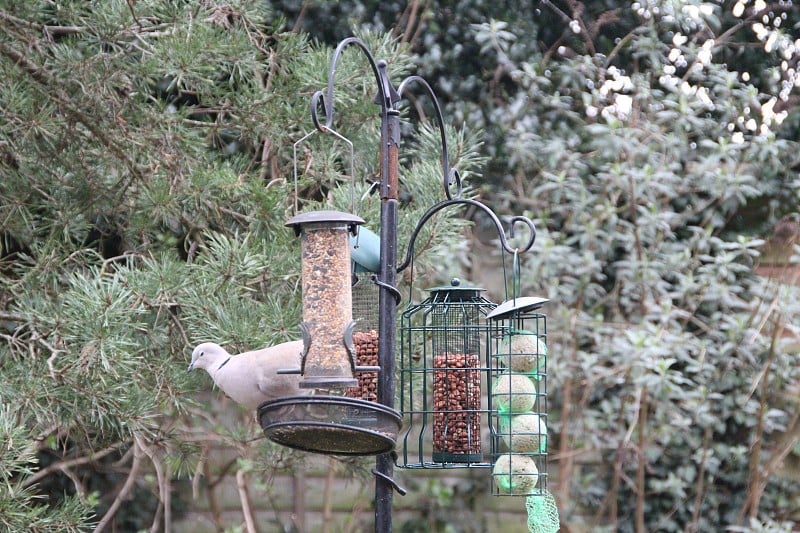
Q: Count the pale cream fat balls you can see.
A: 4